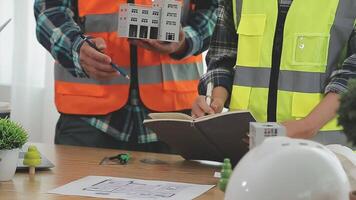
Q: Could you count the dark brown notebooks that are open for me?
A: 1